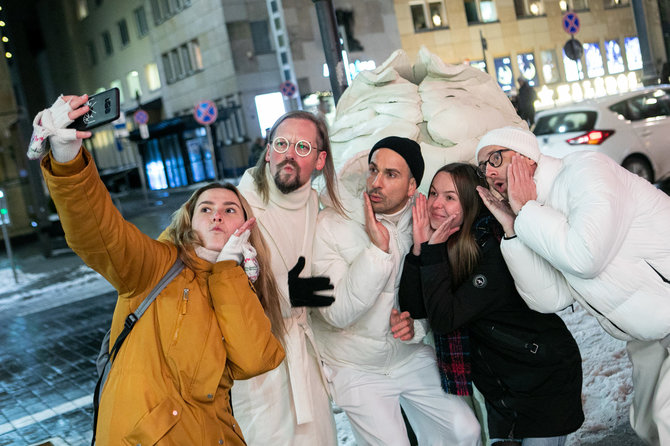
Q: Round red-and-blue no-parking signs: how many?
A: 4